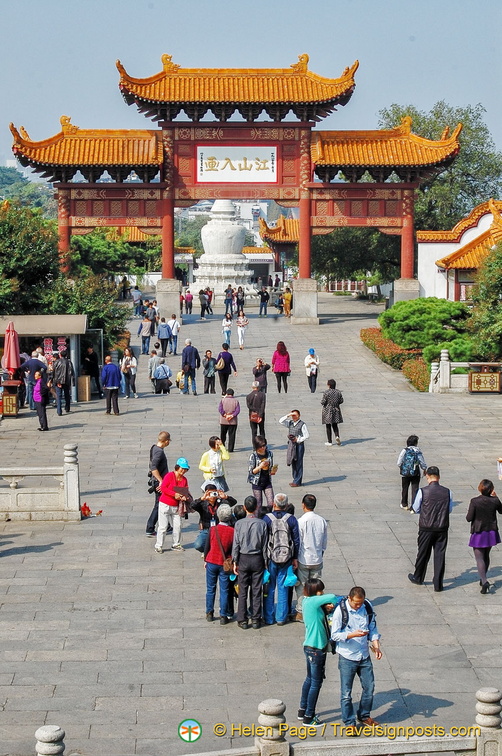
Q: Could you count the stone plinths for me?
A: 3